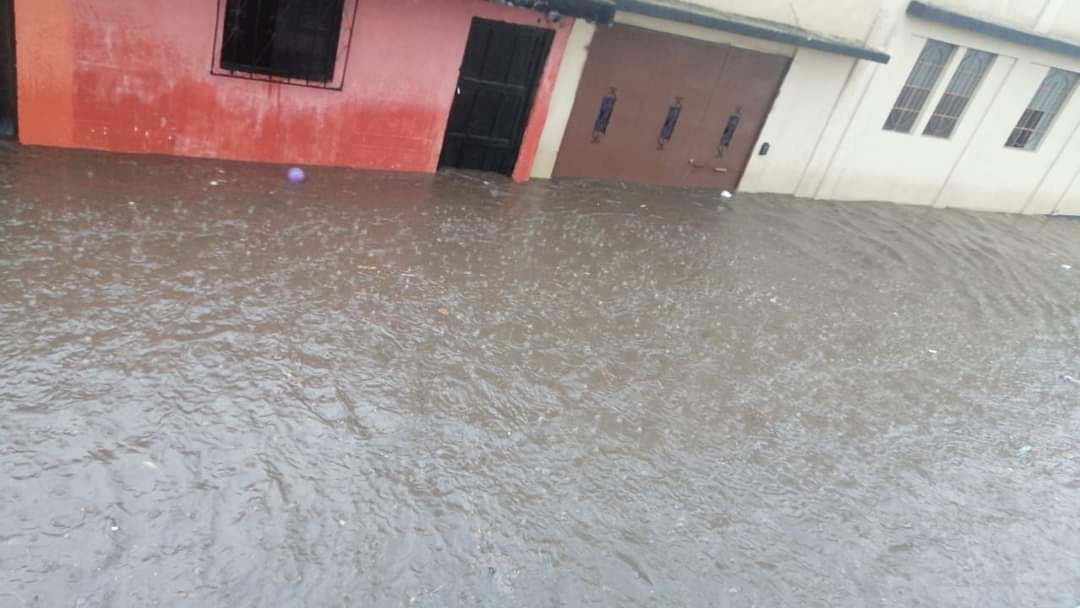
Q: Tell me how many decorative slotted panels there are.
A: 3